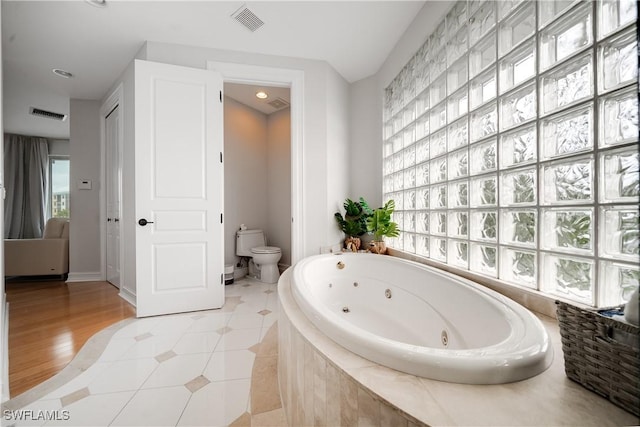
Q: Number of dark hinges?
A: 4